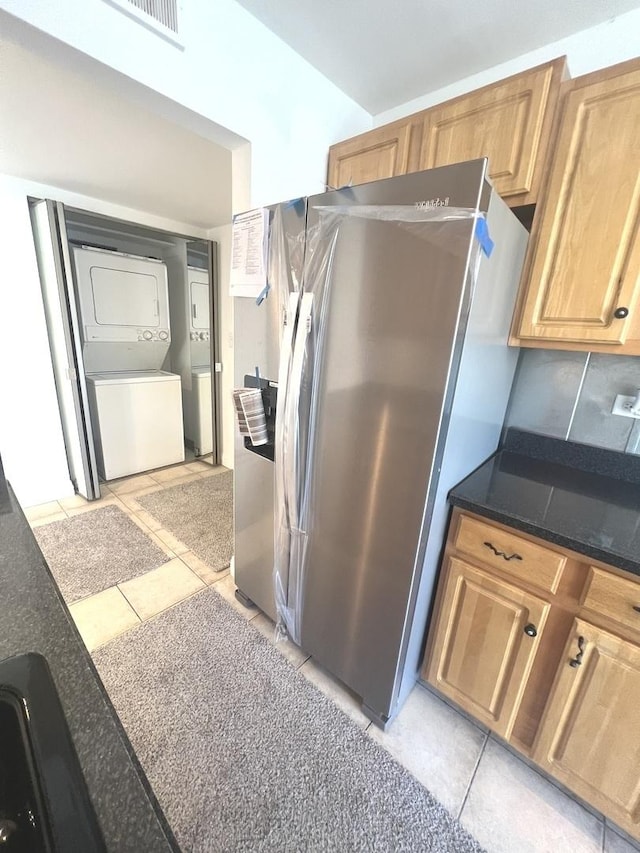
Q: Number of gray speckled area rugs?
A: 3